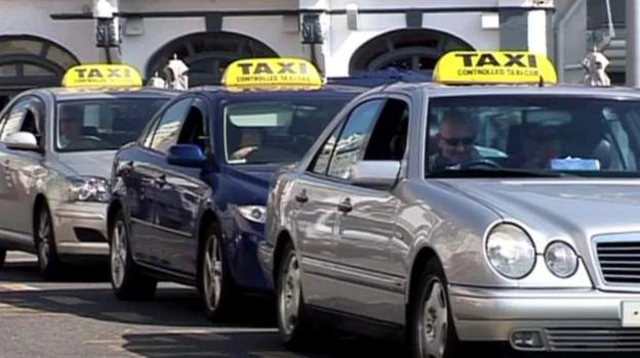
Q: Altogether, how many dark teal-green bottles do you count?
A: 0